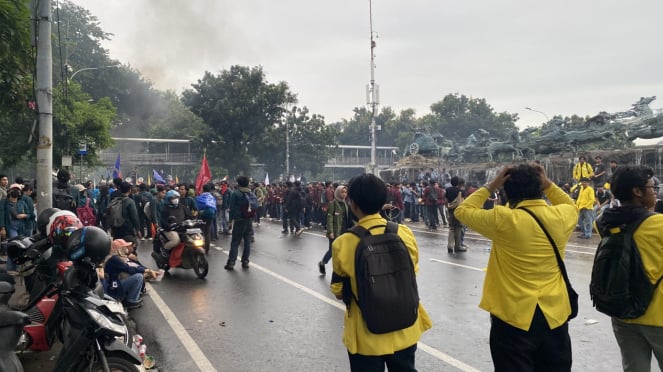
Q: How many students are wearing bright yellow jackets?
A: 5